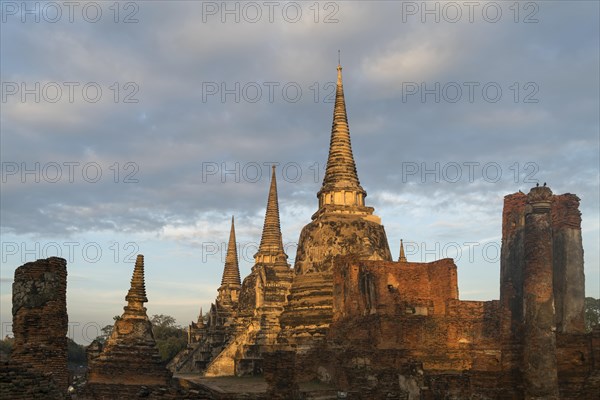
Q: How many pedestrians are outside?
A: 0